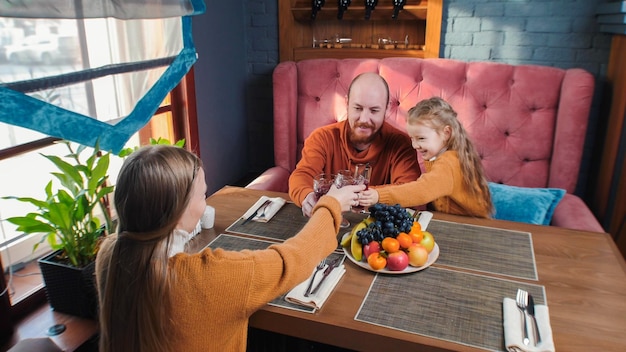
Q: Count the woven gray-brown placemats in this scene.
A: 4